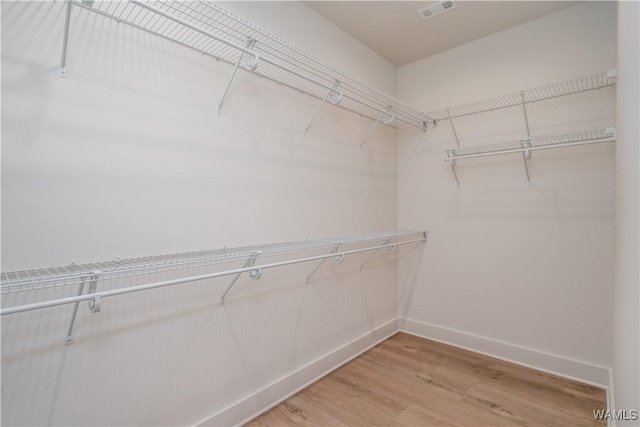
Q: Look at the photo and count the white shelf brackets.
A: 12